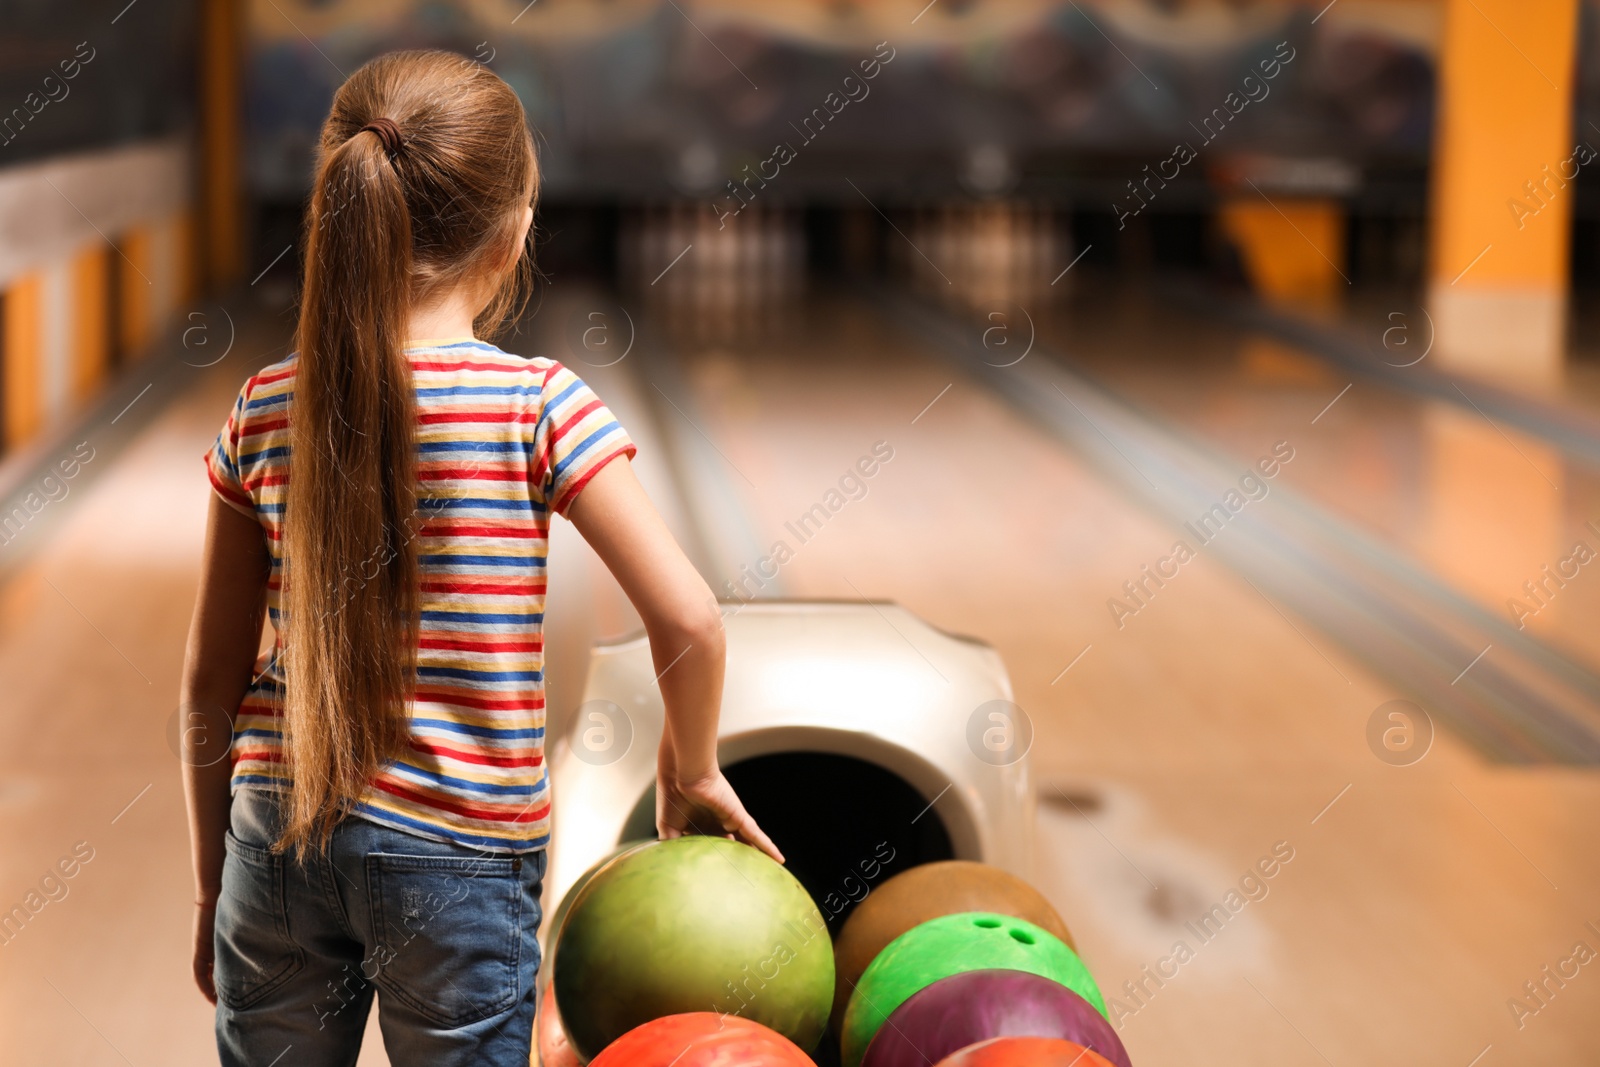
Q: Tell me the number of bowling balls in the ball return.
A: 8